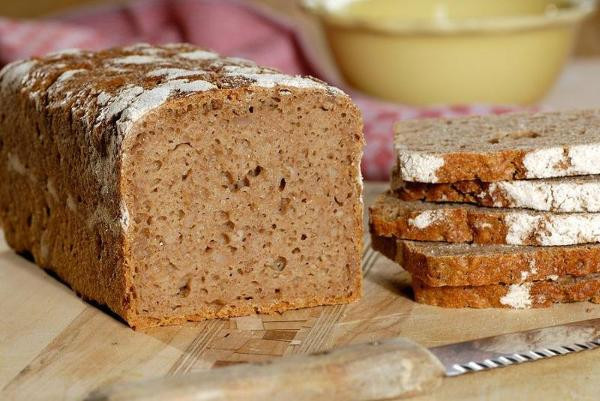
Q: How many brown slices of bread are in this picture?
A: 5